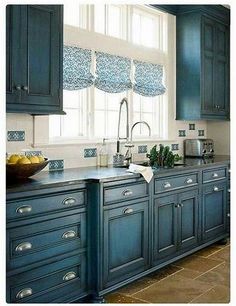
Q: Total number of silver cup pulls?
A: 12